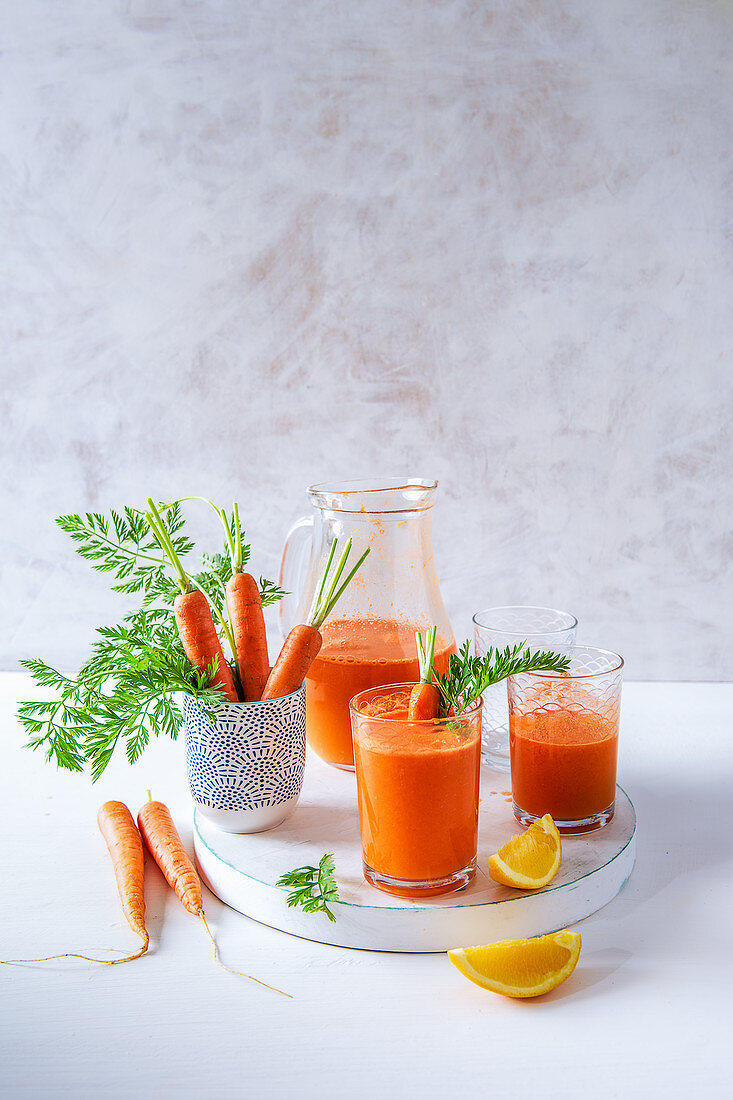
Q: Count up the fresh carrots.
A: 6